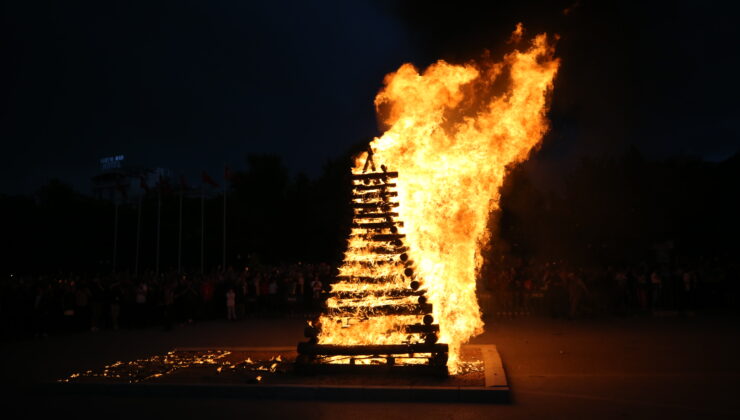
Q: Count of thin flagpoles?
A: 6